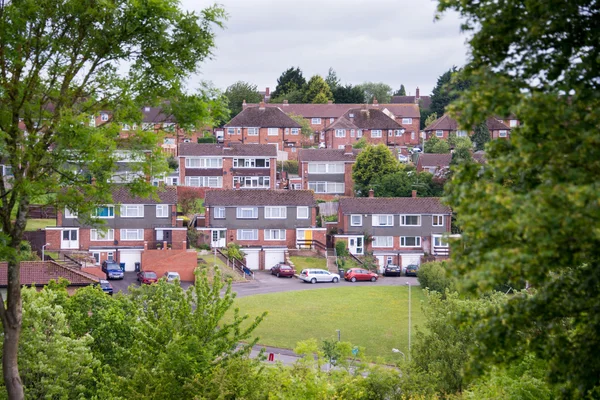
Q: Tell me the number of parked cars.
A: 9